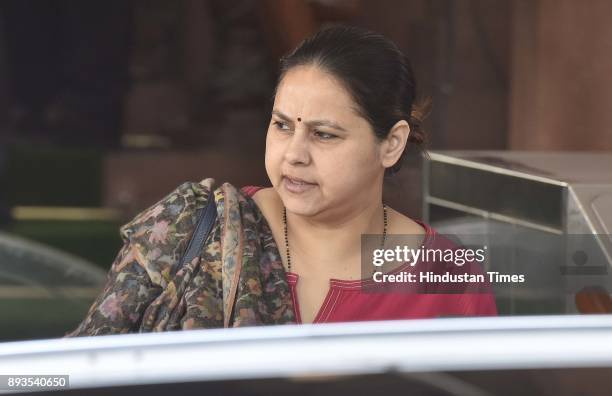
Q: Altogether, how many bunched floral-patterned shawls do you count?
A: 1